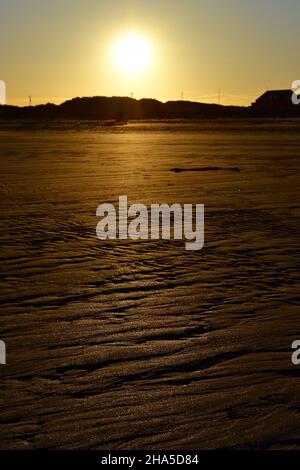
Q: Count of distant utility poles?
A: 4